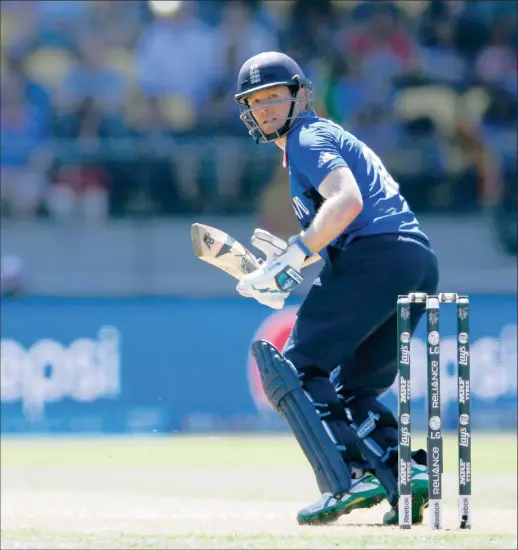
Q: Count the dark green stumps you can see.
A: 3